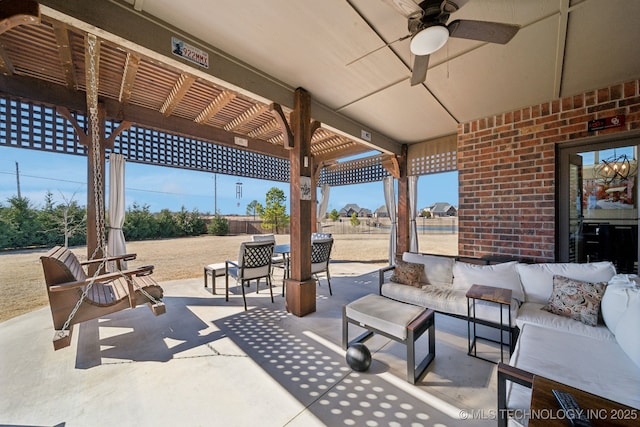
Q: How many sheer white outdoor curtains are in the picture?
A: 4